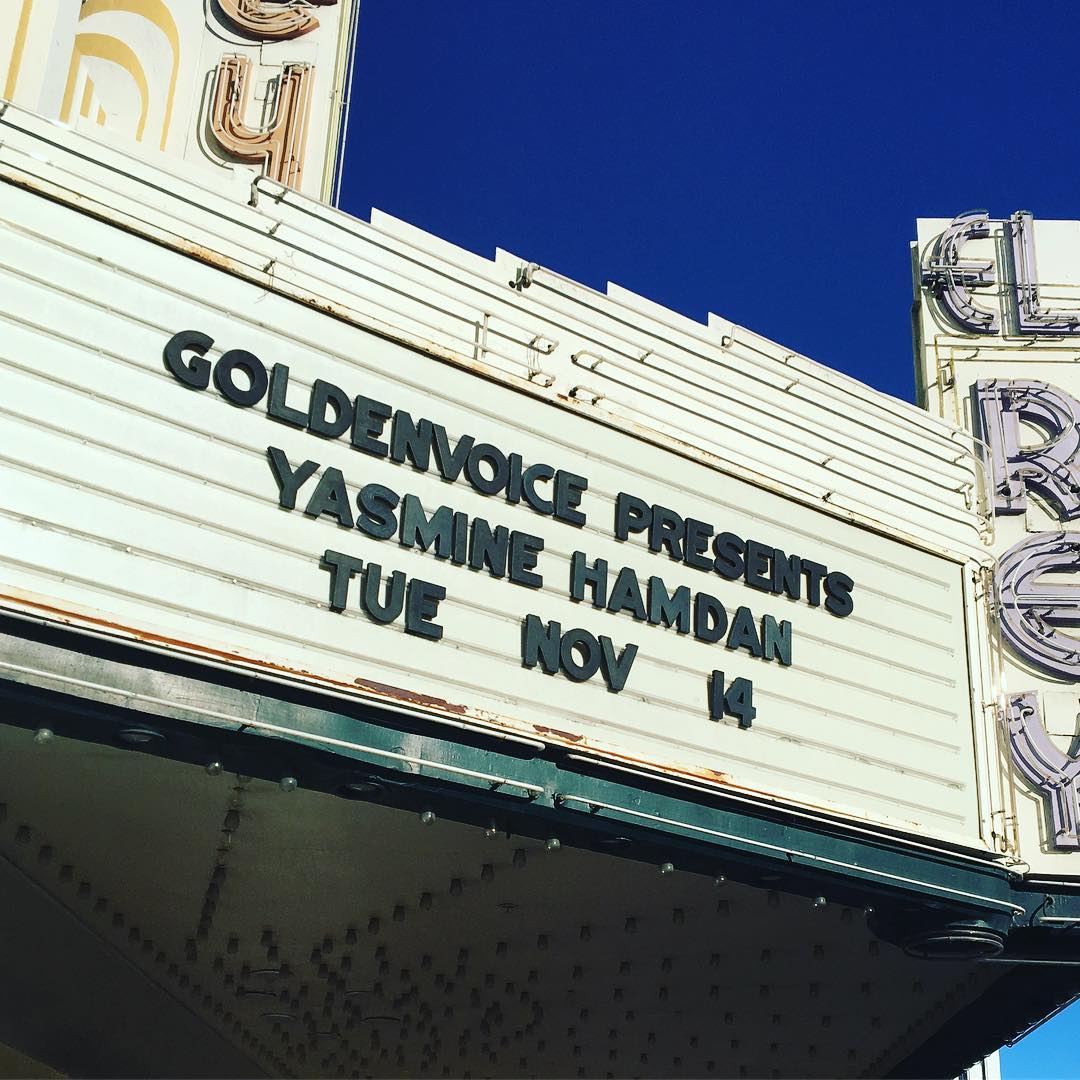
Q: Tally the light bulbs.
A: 10